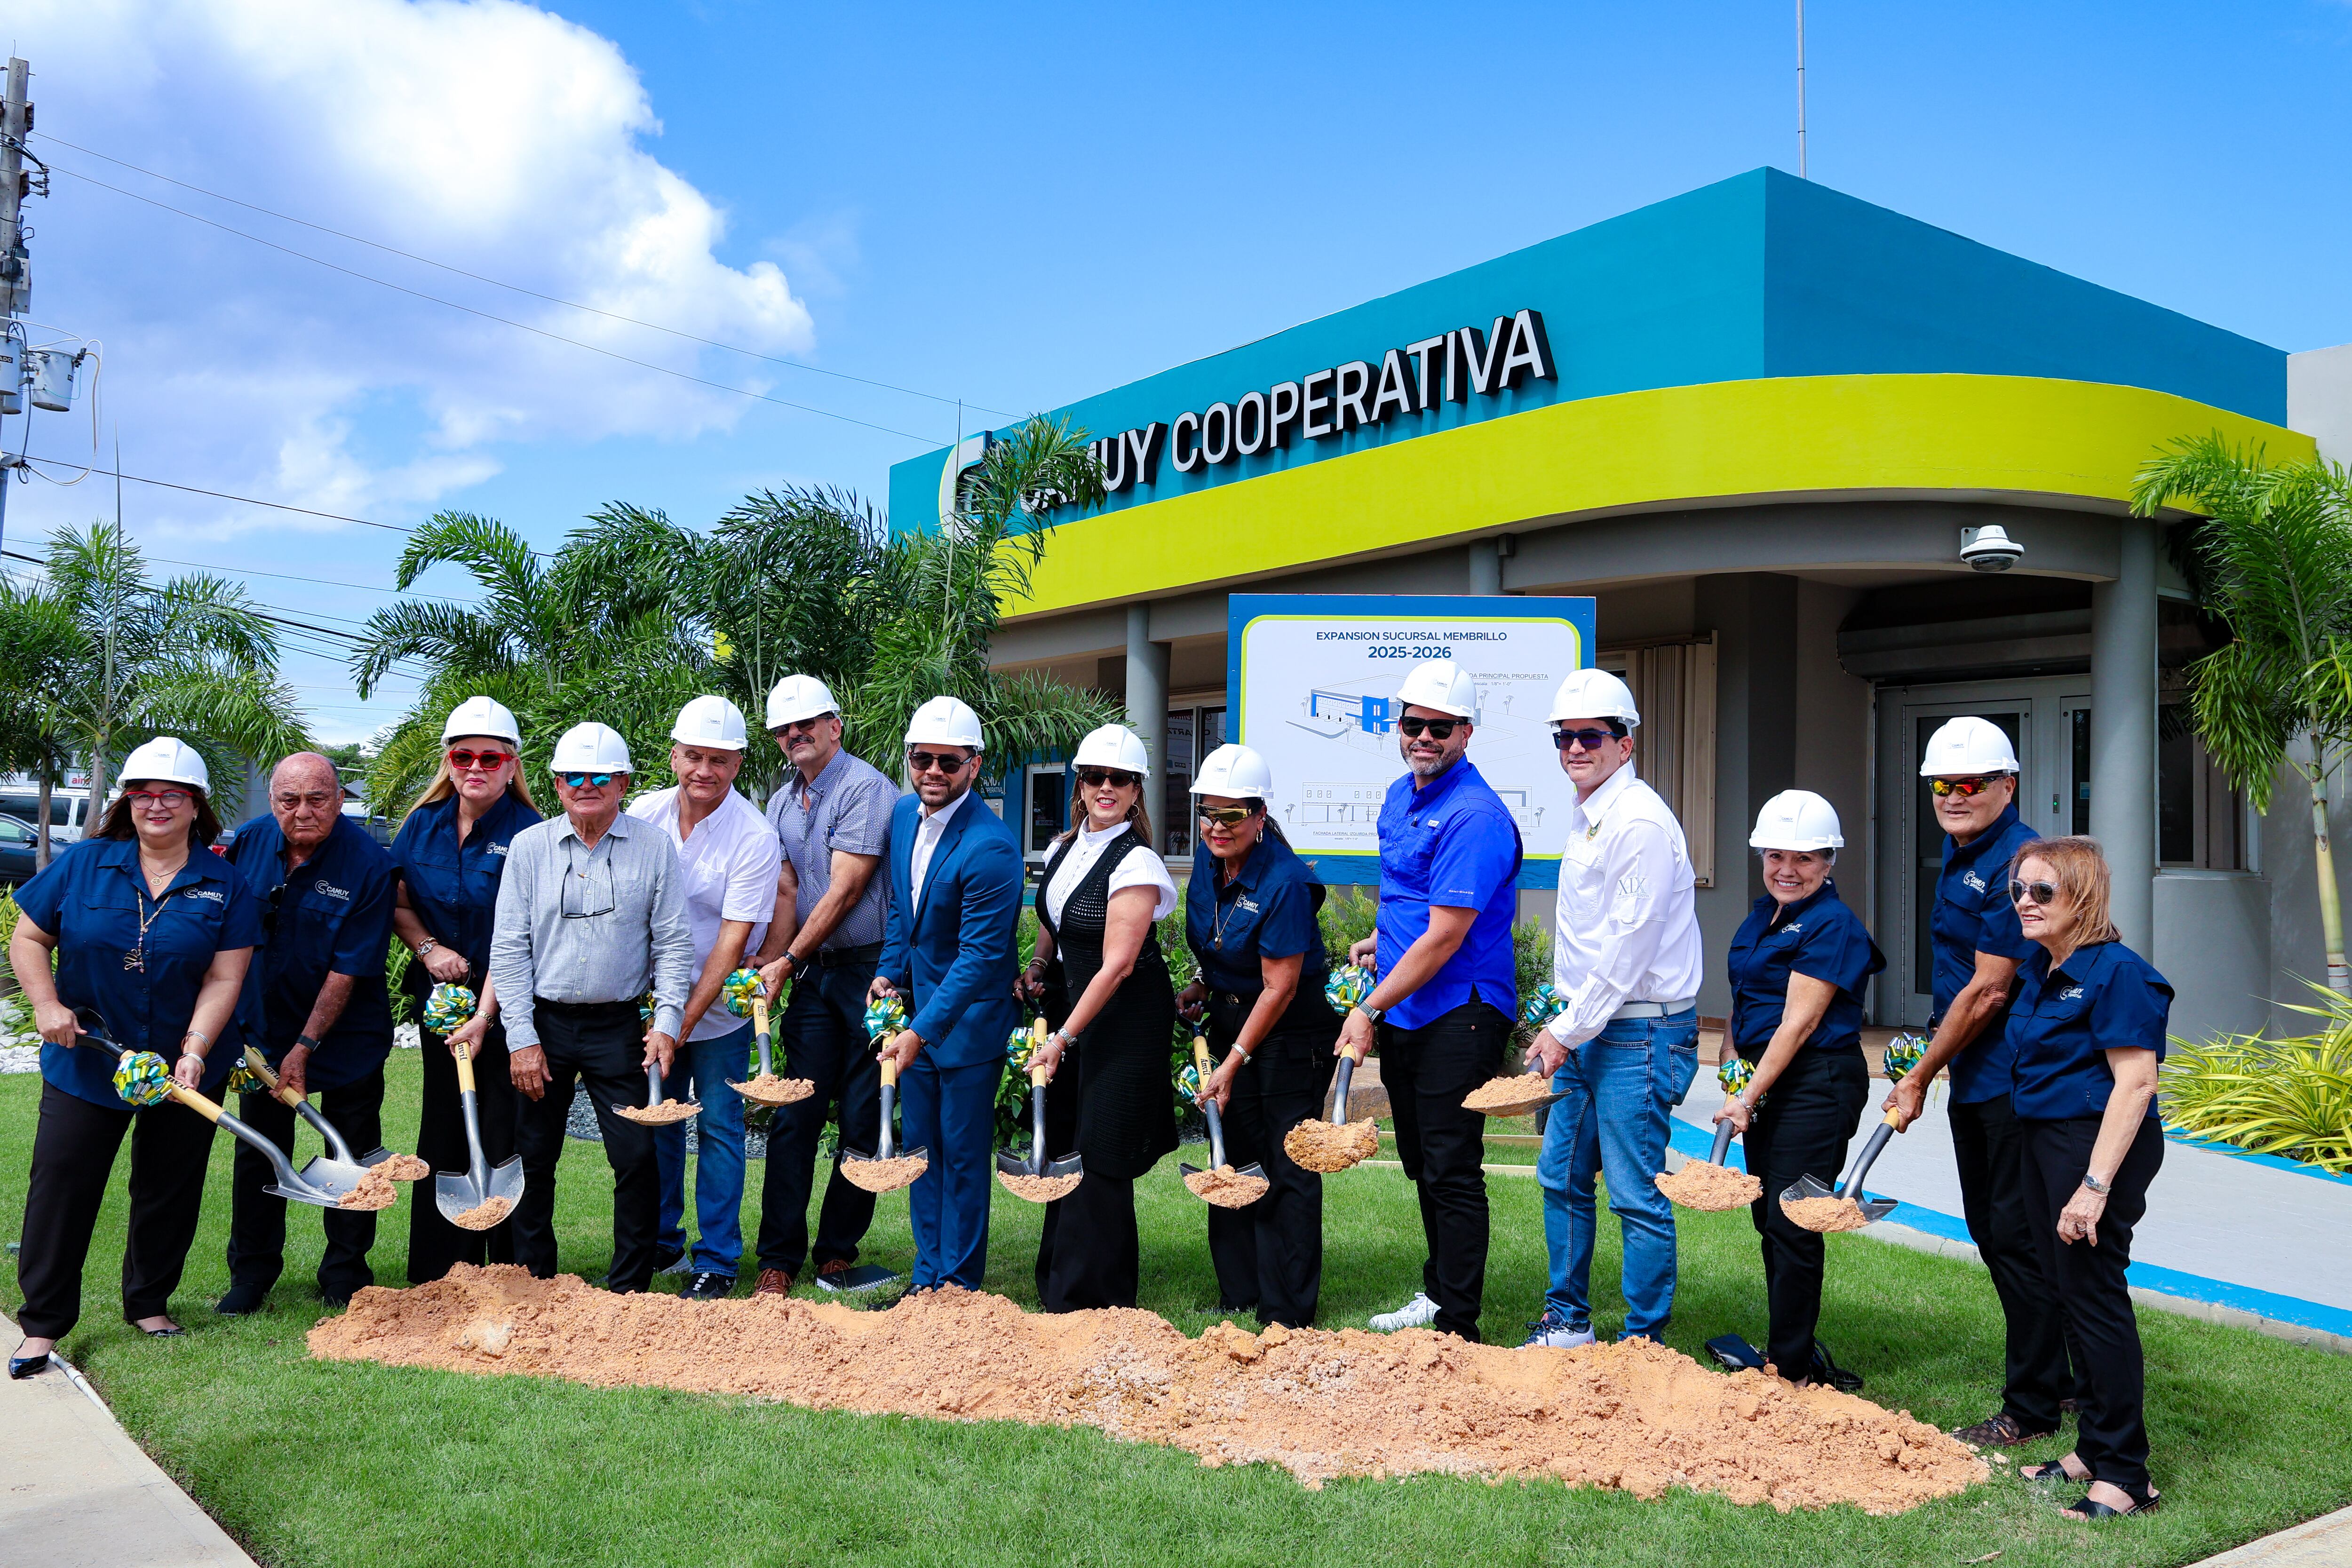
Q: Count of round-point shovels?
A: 12